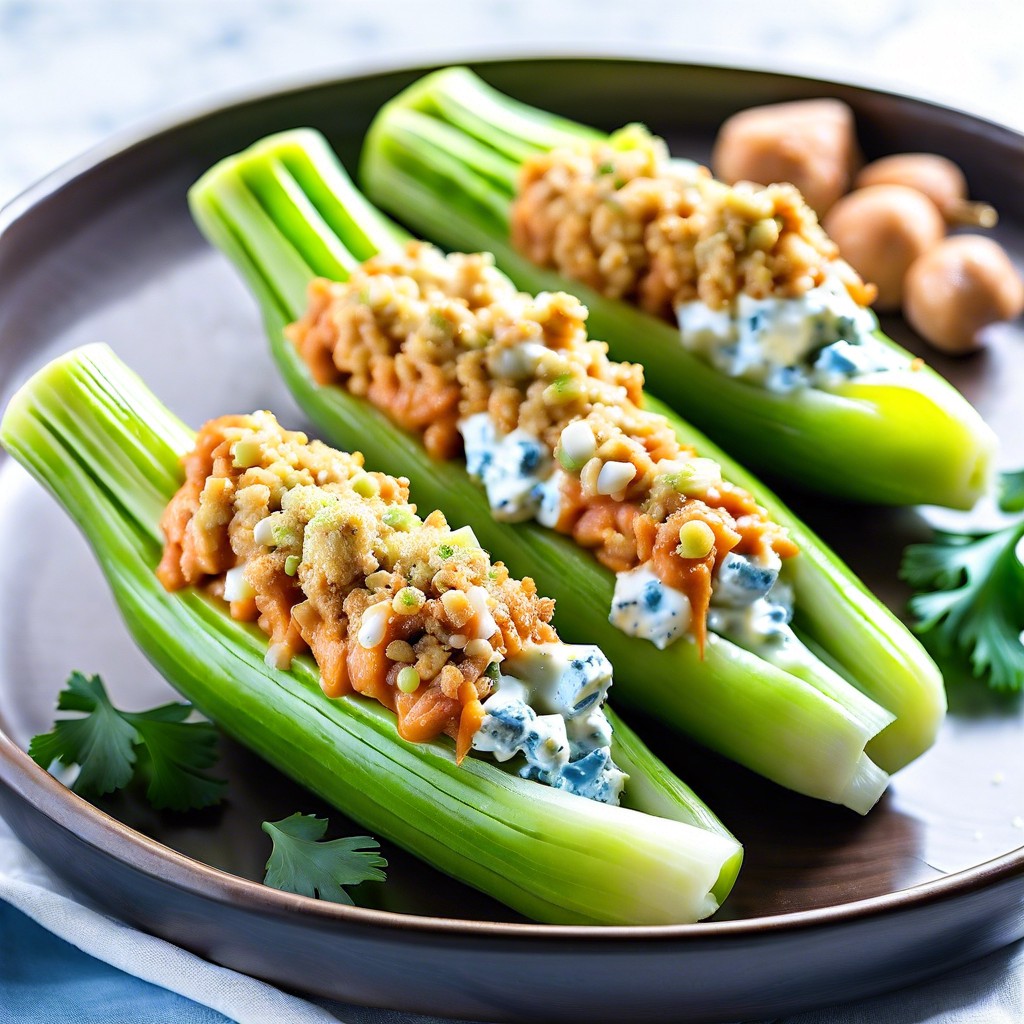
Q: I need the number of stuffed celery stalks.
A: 3